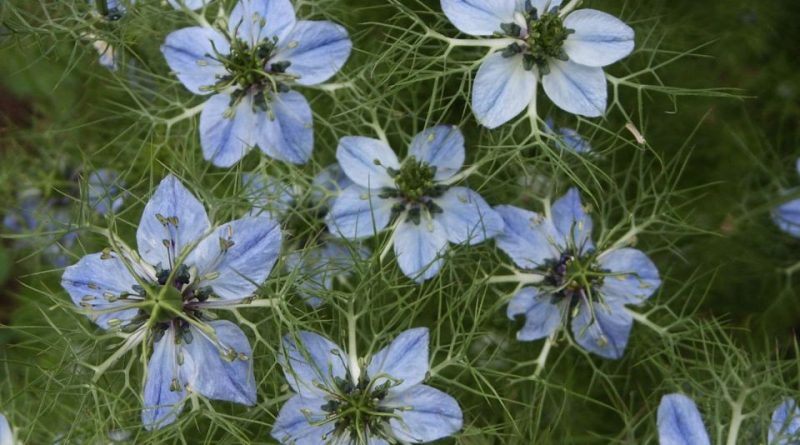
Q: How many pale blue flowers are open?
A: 6